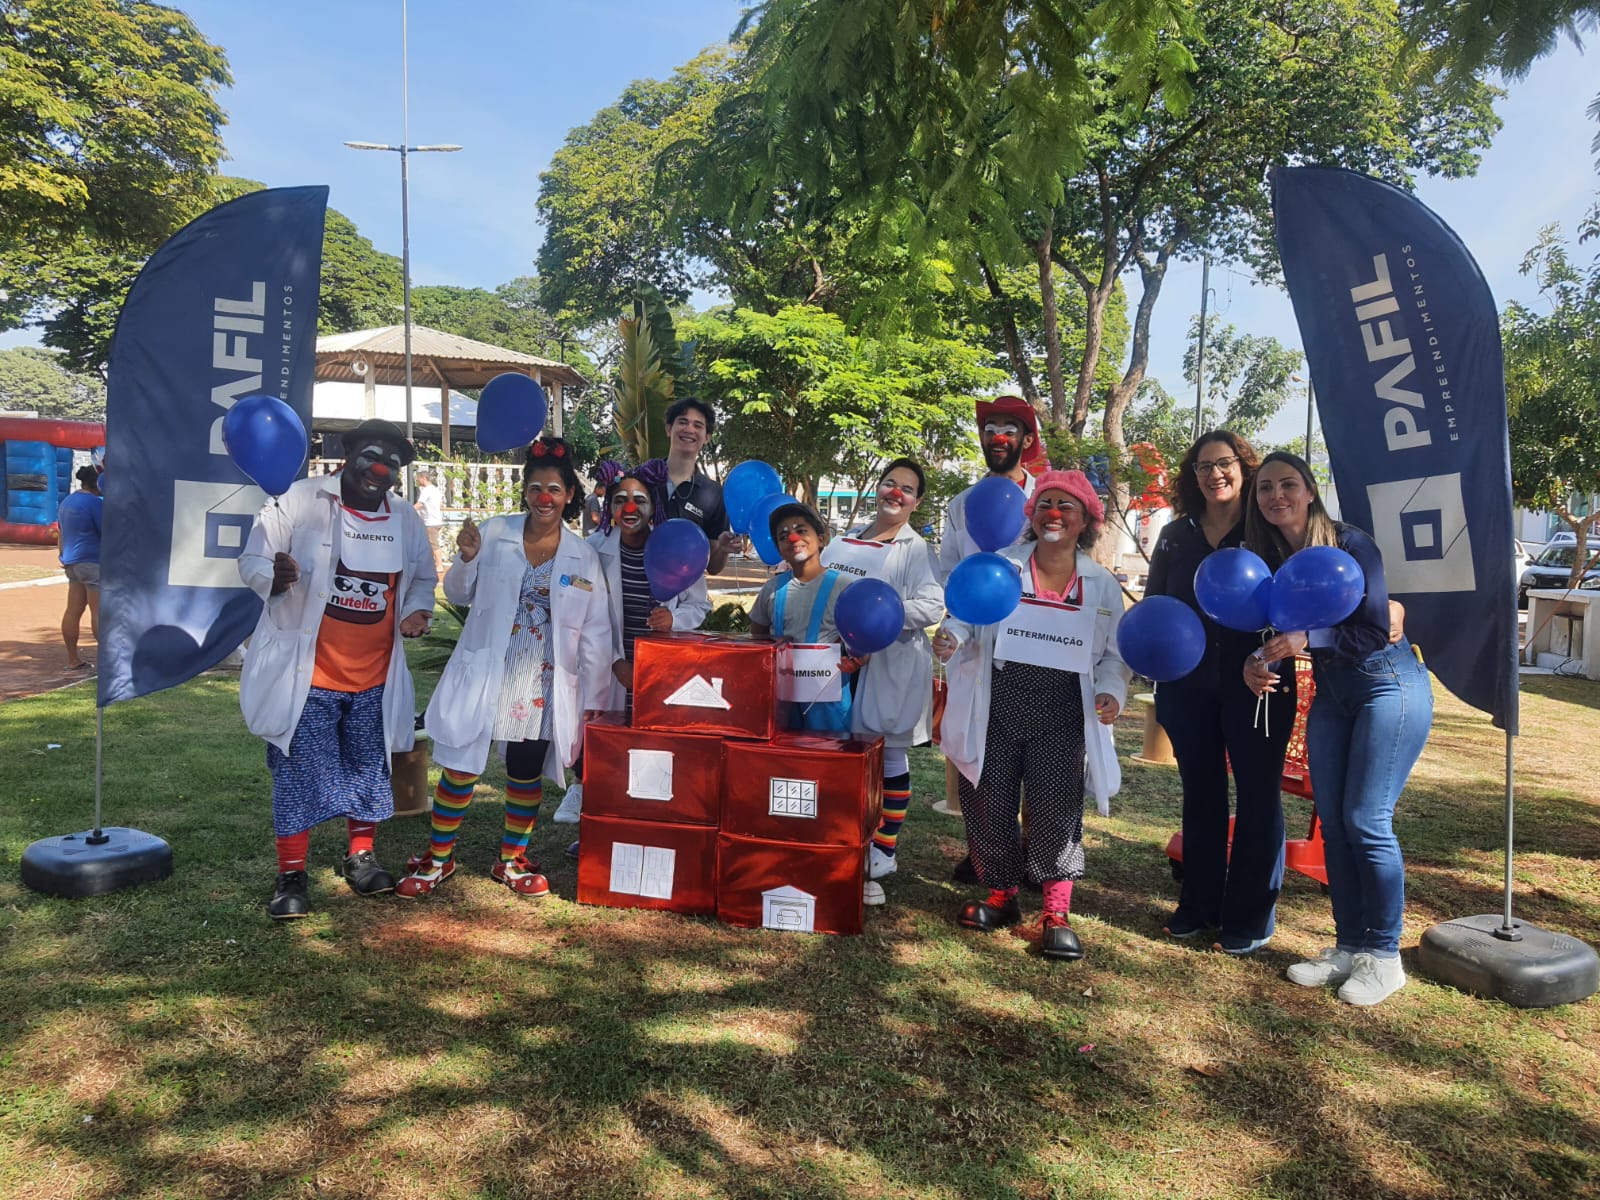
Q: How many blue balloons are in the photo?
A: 11